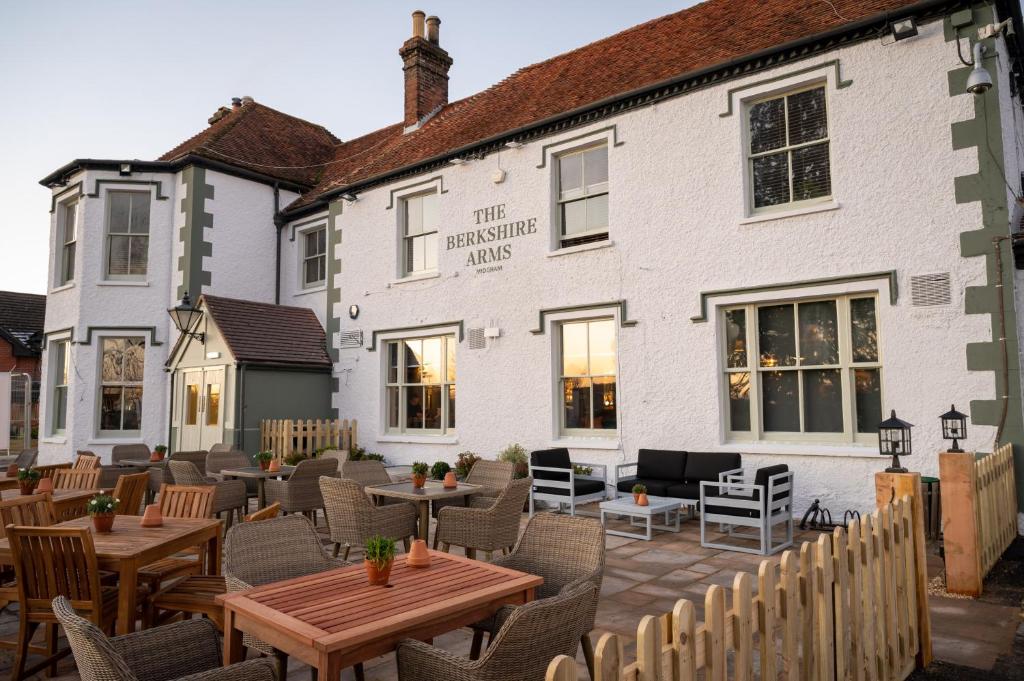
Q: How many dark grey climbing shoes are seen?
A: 0